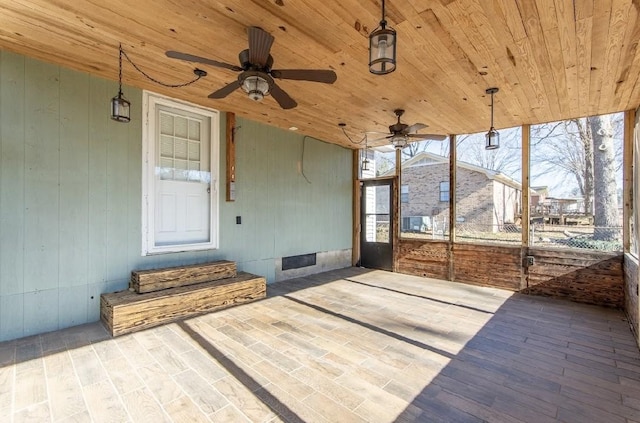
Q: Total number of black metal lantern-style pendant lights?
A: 4